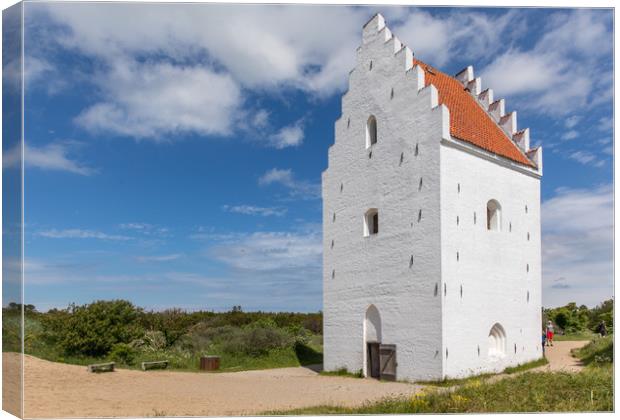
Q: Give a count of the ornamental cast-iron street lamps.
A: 0